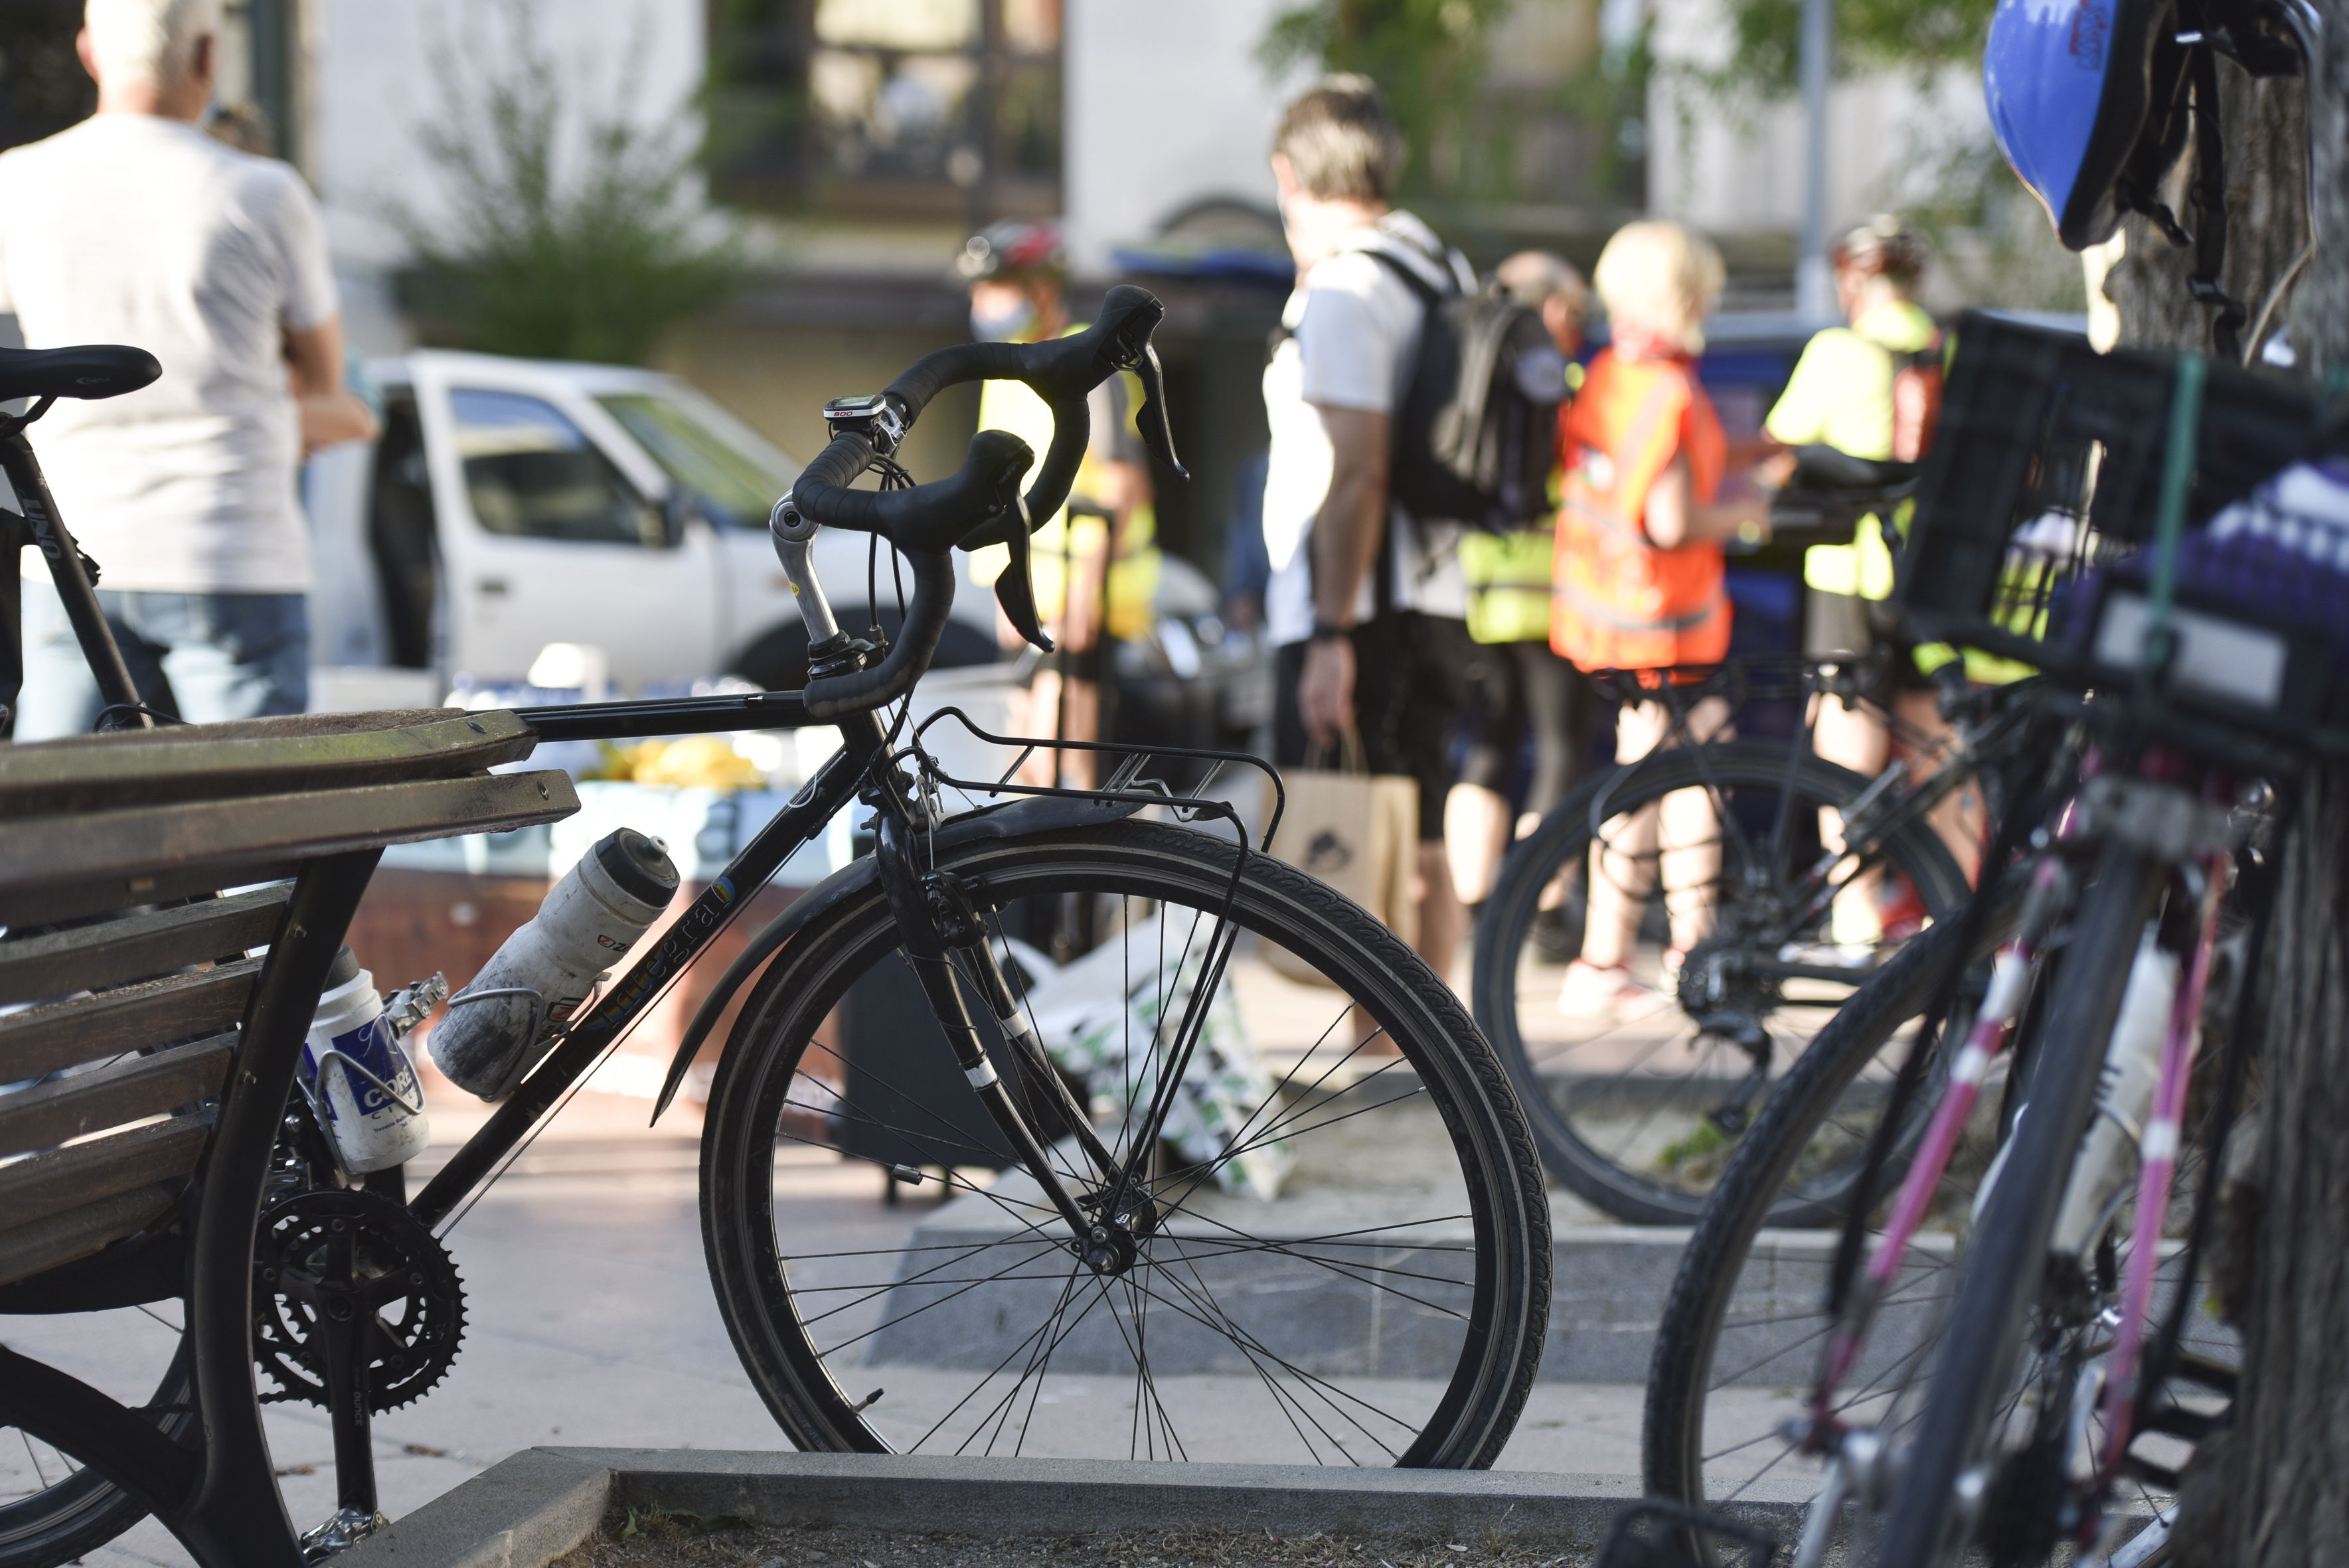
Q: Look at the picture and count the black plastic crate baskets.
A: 1